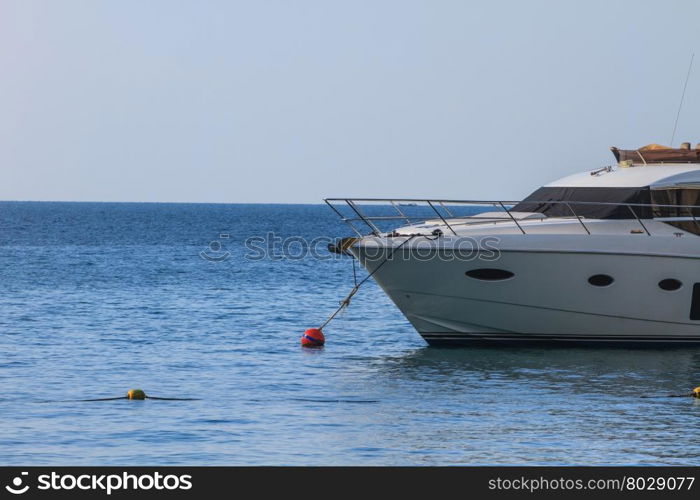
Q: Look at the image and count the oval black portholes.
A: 3